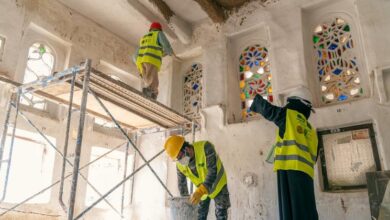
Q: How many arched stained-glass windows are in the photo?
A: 4